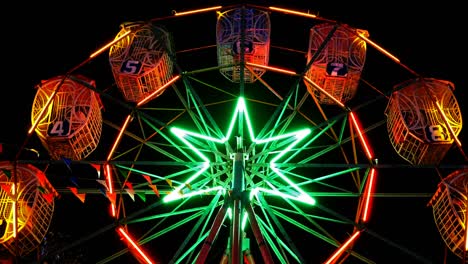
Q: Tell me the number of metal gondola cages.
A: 7